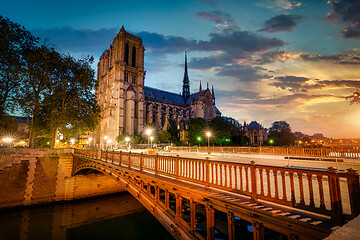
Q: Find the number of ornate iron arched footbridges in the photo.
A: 1